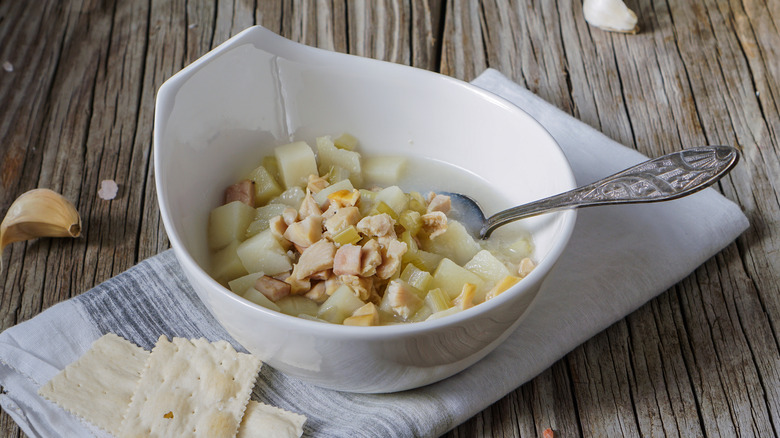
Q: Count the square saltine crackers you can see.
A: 3